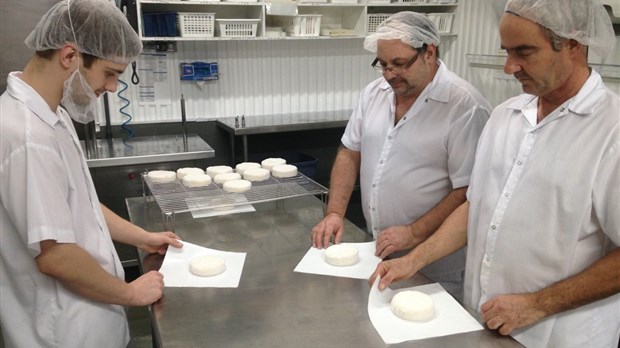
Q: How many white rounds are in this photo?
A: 13